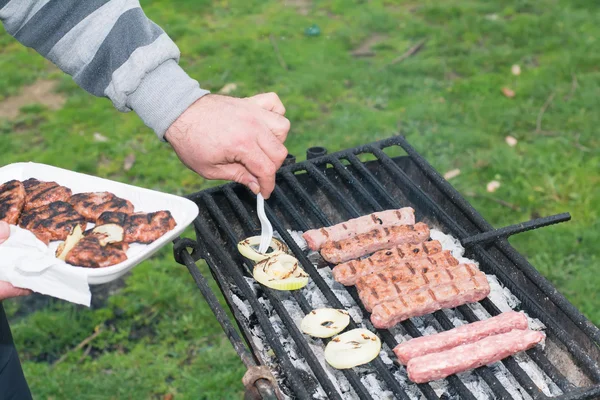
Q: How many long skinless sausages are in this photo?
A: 8